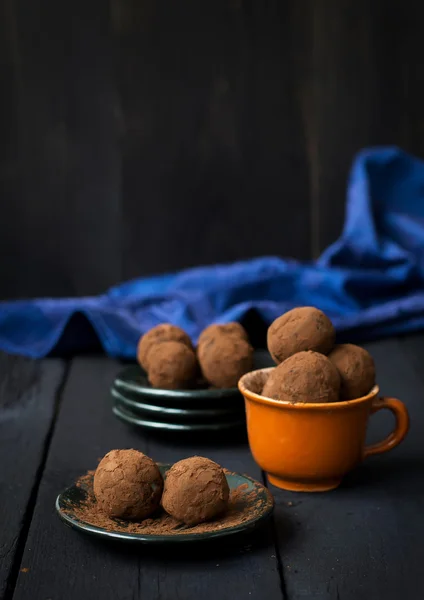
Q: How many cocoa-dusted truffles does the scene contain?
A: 9